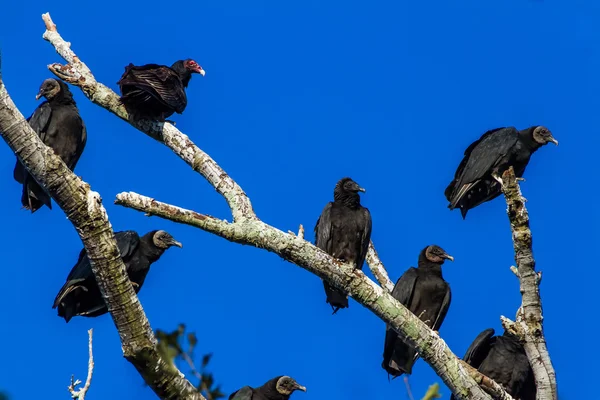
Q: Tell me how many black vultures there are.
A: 7